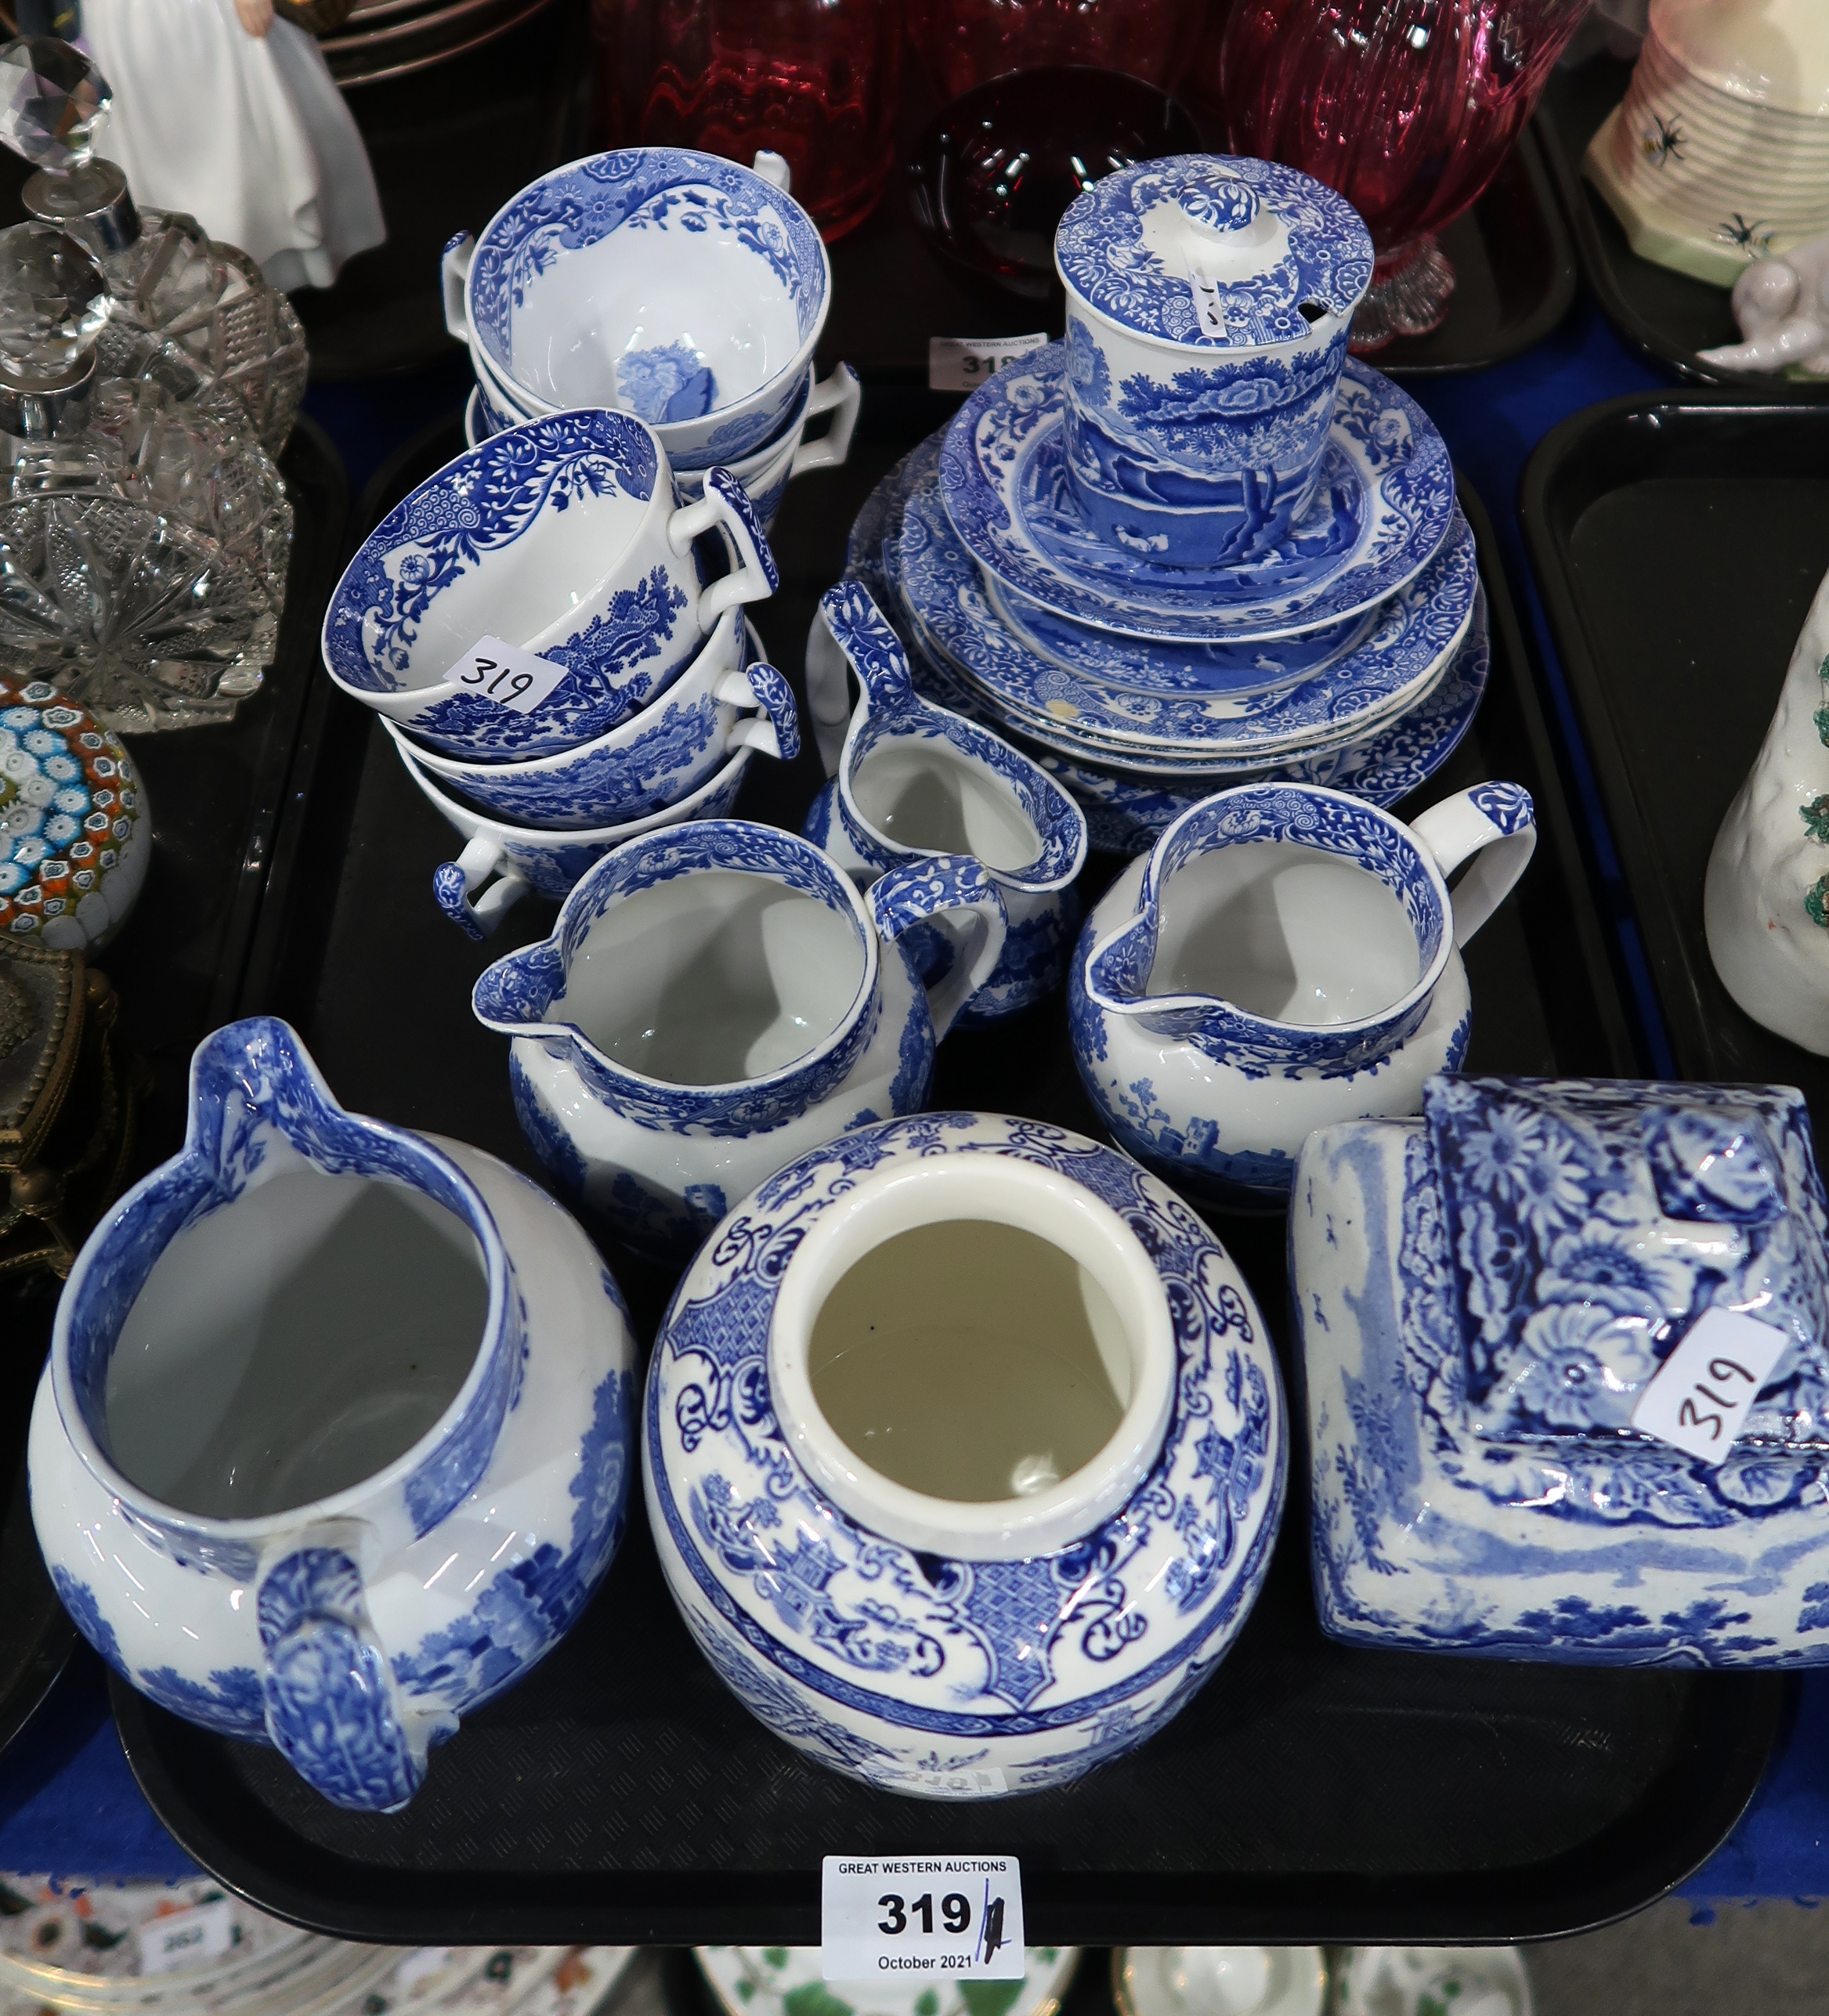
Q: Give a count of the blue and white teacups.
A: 6